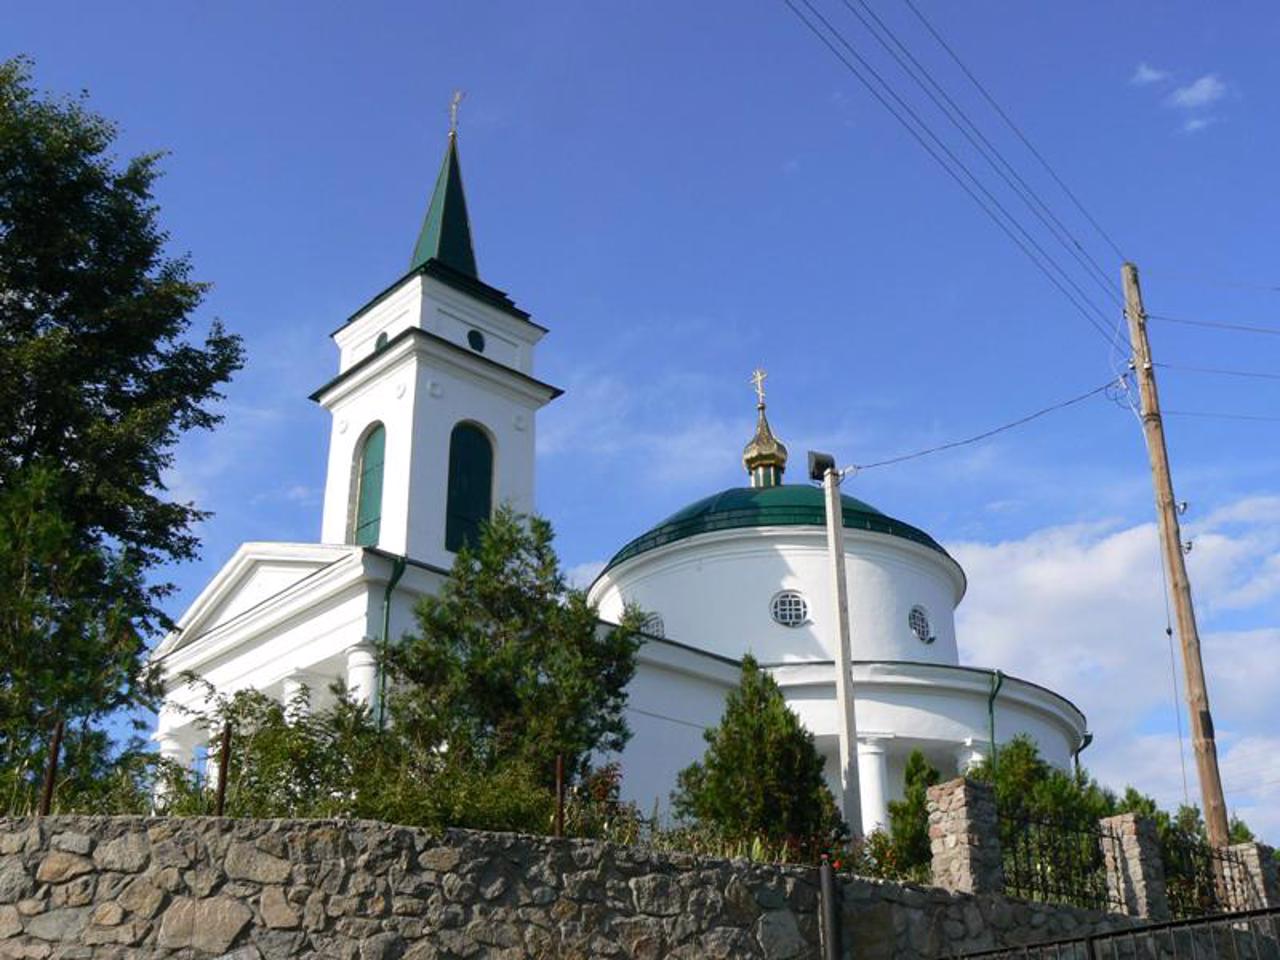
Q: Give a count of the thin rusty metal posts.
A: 3